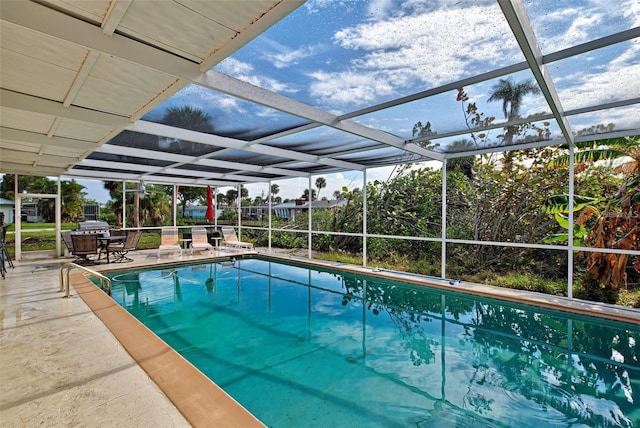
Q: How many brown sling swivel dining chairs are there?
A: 4